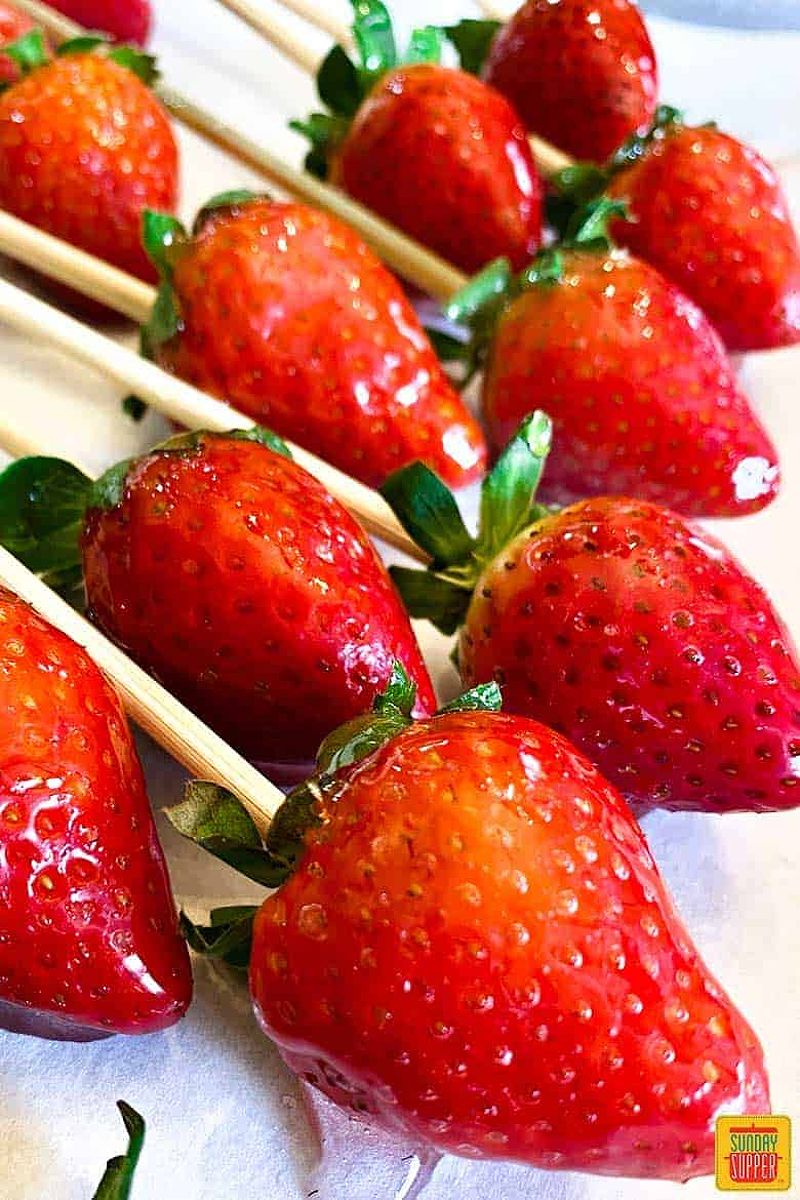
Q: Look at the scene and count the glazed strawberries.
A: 12